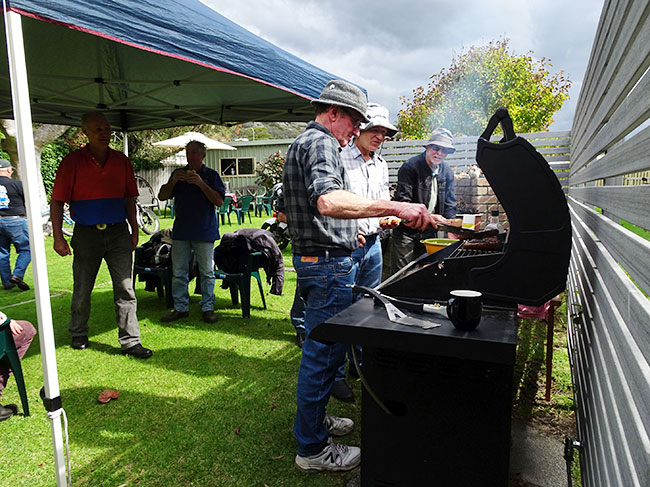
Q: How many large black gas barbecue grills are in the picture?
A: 1